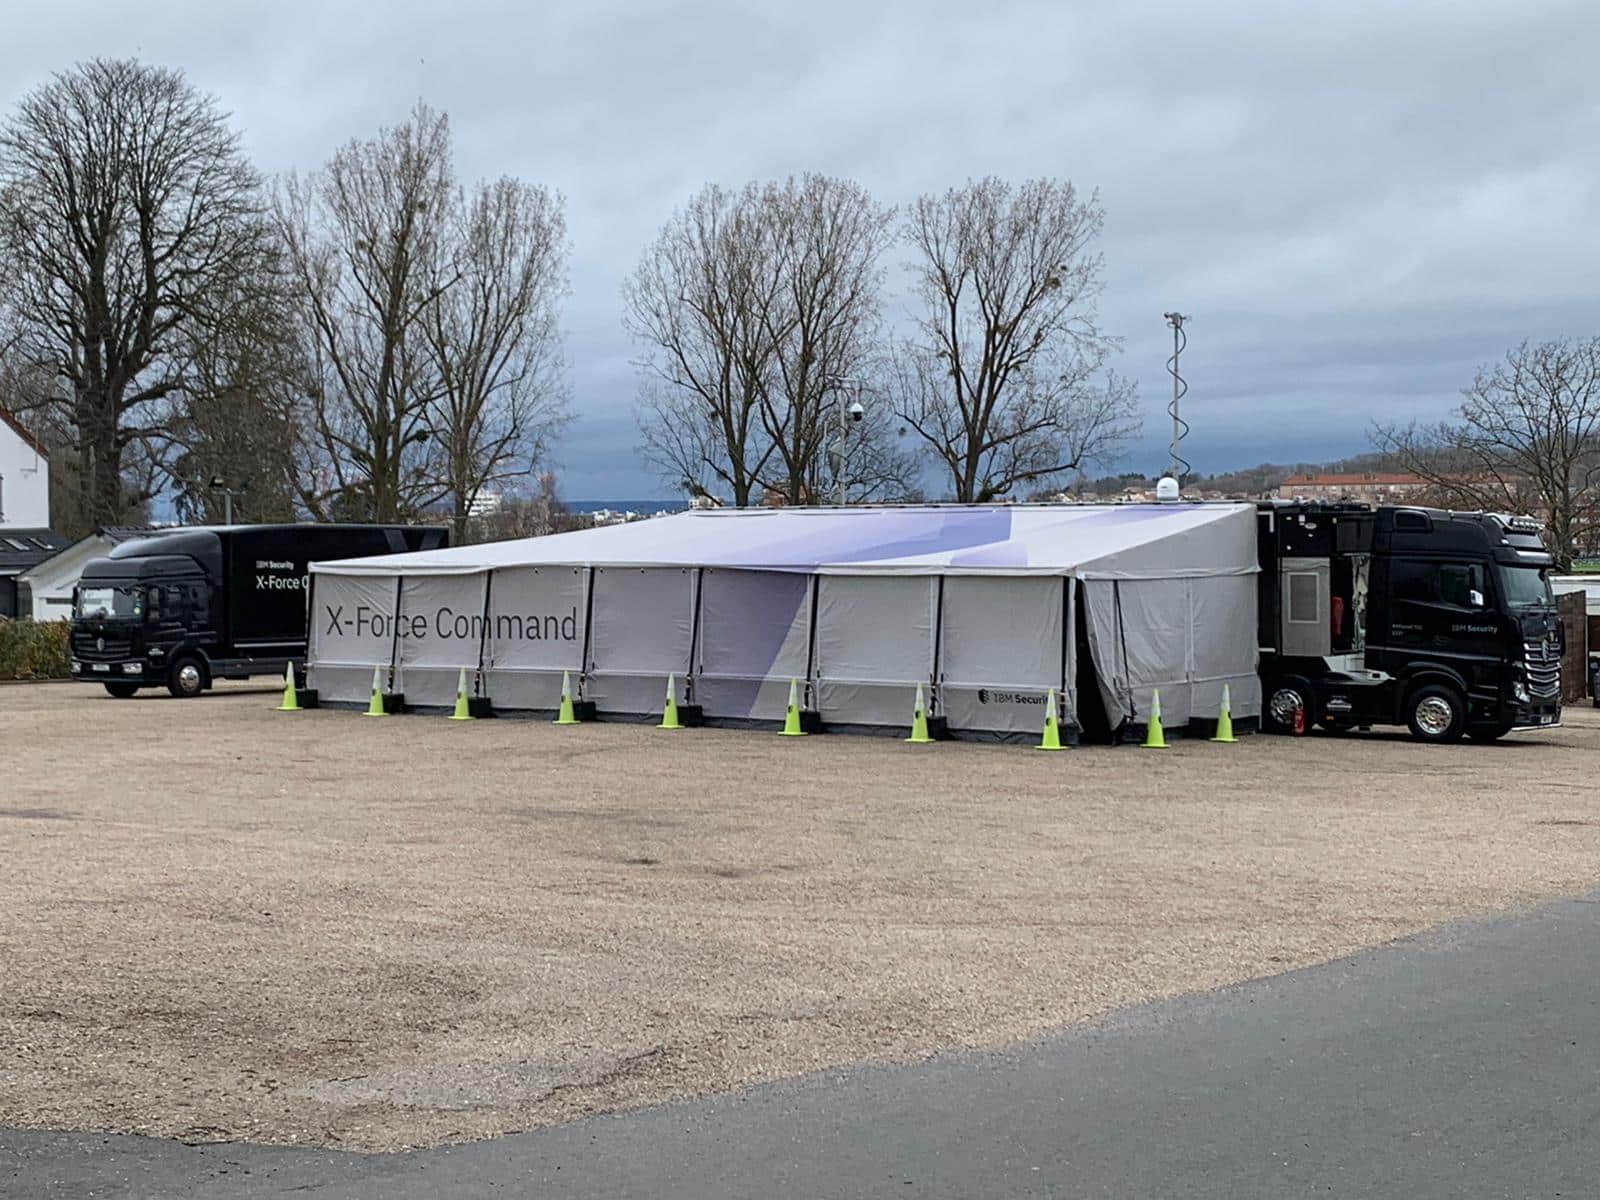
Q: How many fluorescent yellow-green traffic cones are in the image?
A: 10